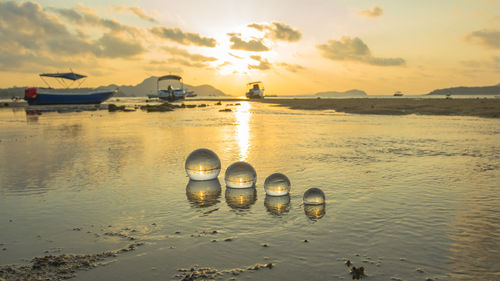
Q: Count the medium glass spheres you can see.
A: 2